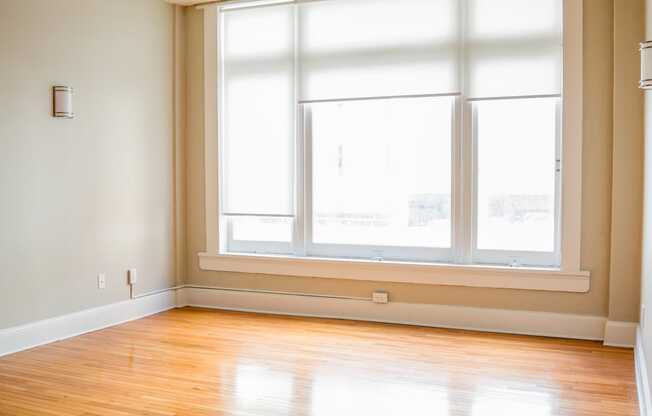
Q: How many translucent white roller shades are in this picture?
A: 3